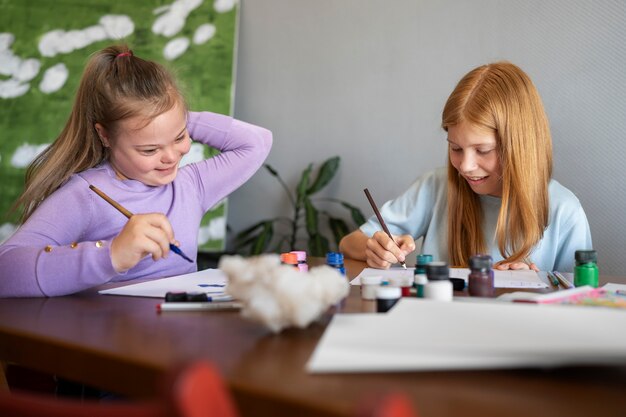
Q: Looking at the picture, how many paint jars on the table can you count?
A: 11